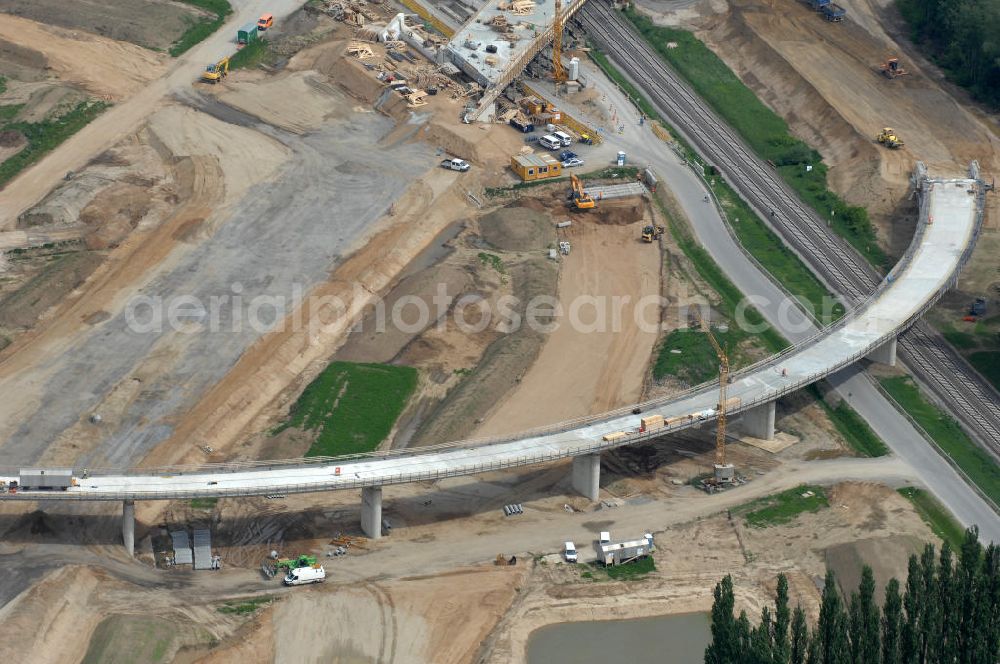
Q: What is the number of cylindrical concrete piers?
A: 5